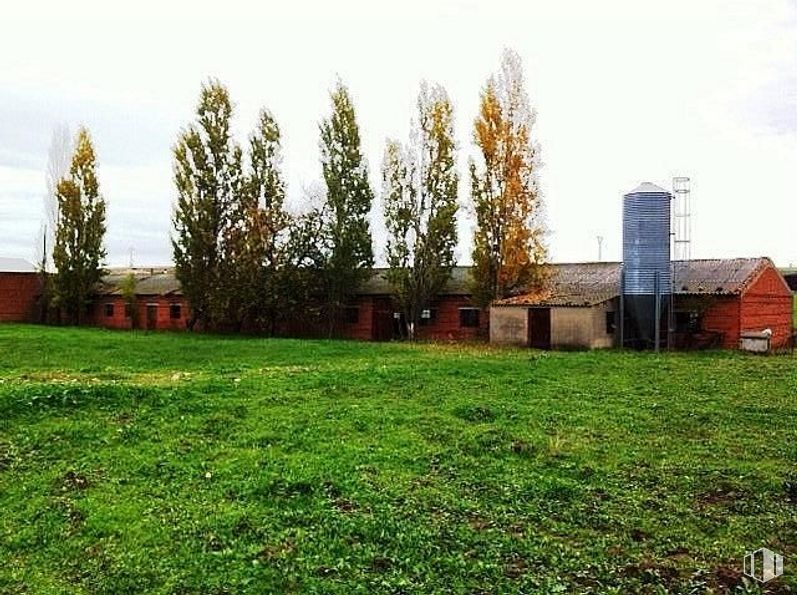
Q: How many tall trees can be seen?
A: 6